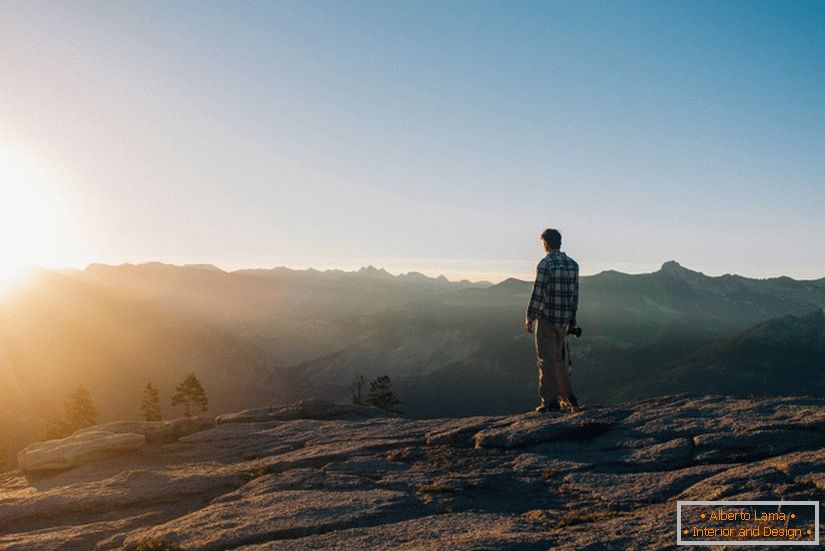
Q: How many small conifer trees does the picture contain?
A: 5